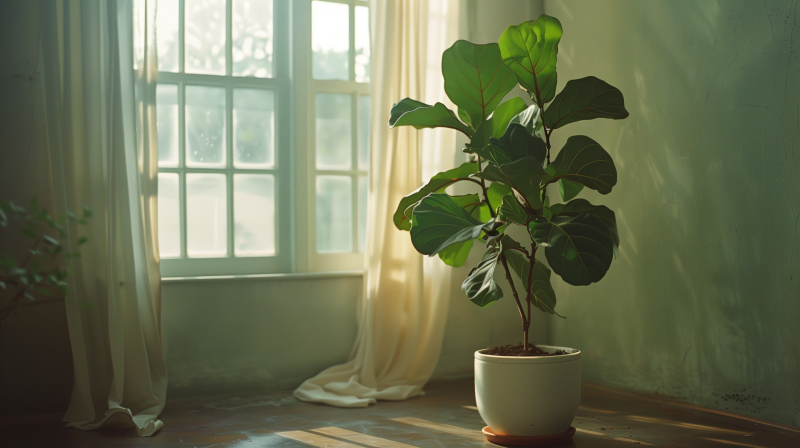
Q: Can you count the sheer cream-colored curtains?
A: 2